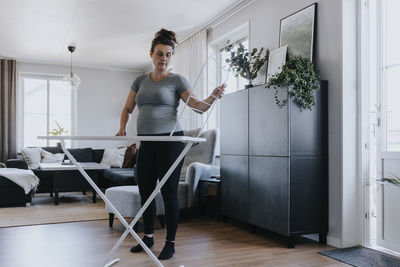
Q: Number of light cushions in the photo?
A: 3